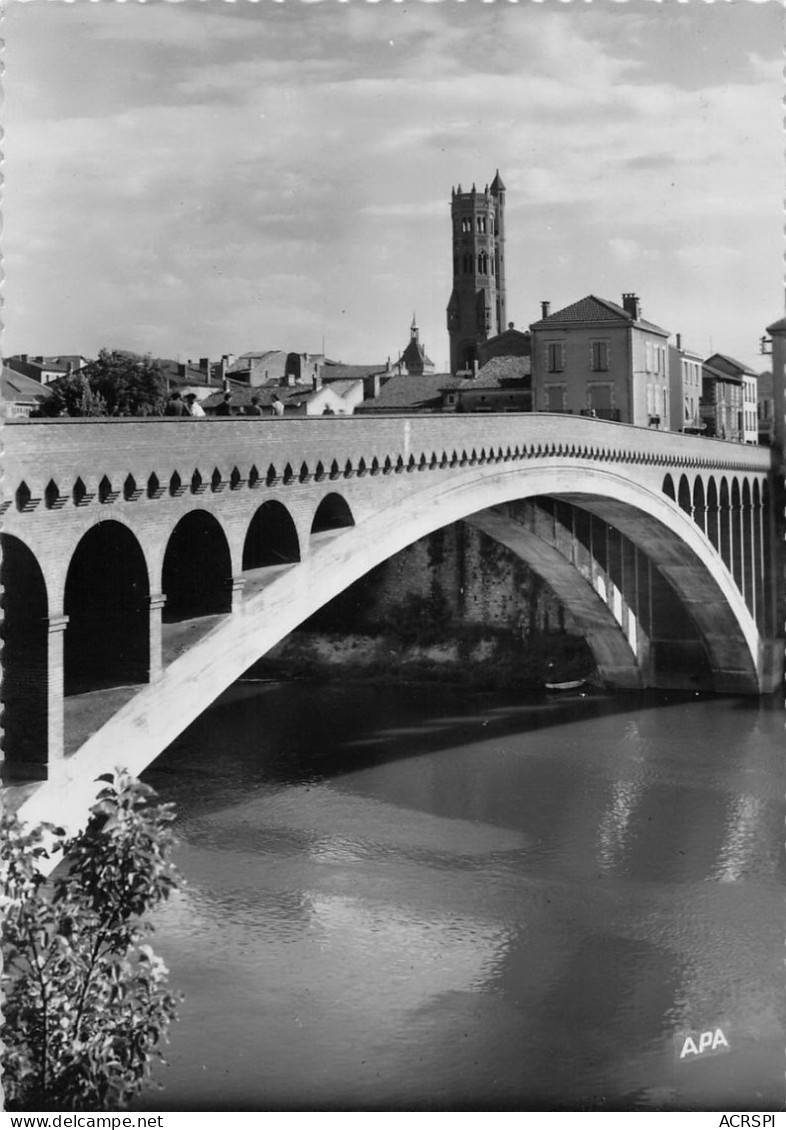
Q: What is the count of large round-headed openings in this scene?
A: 14